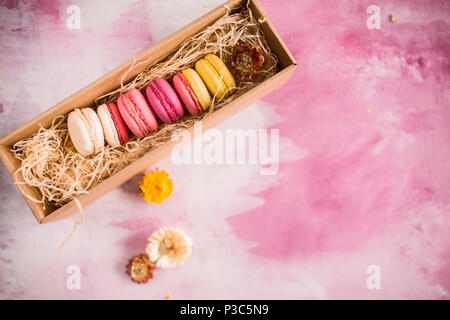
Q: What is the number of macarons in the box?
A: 6